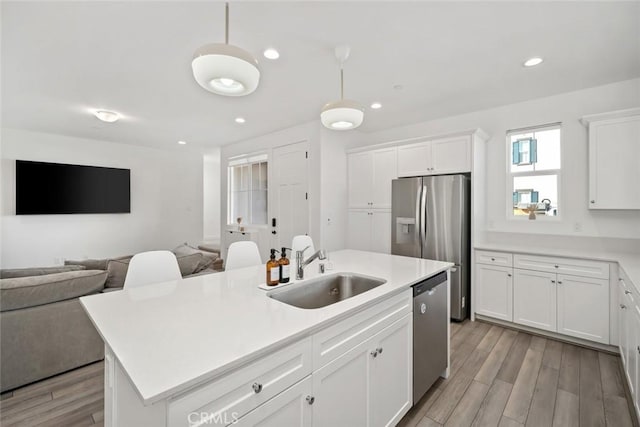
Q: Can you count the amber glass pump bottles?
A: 2